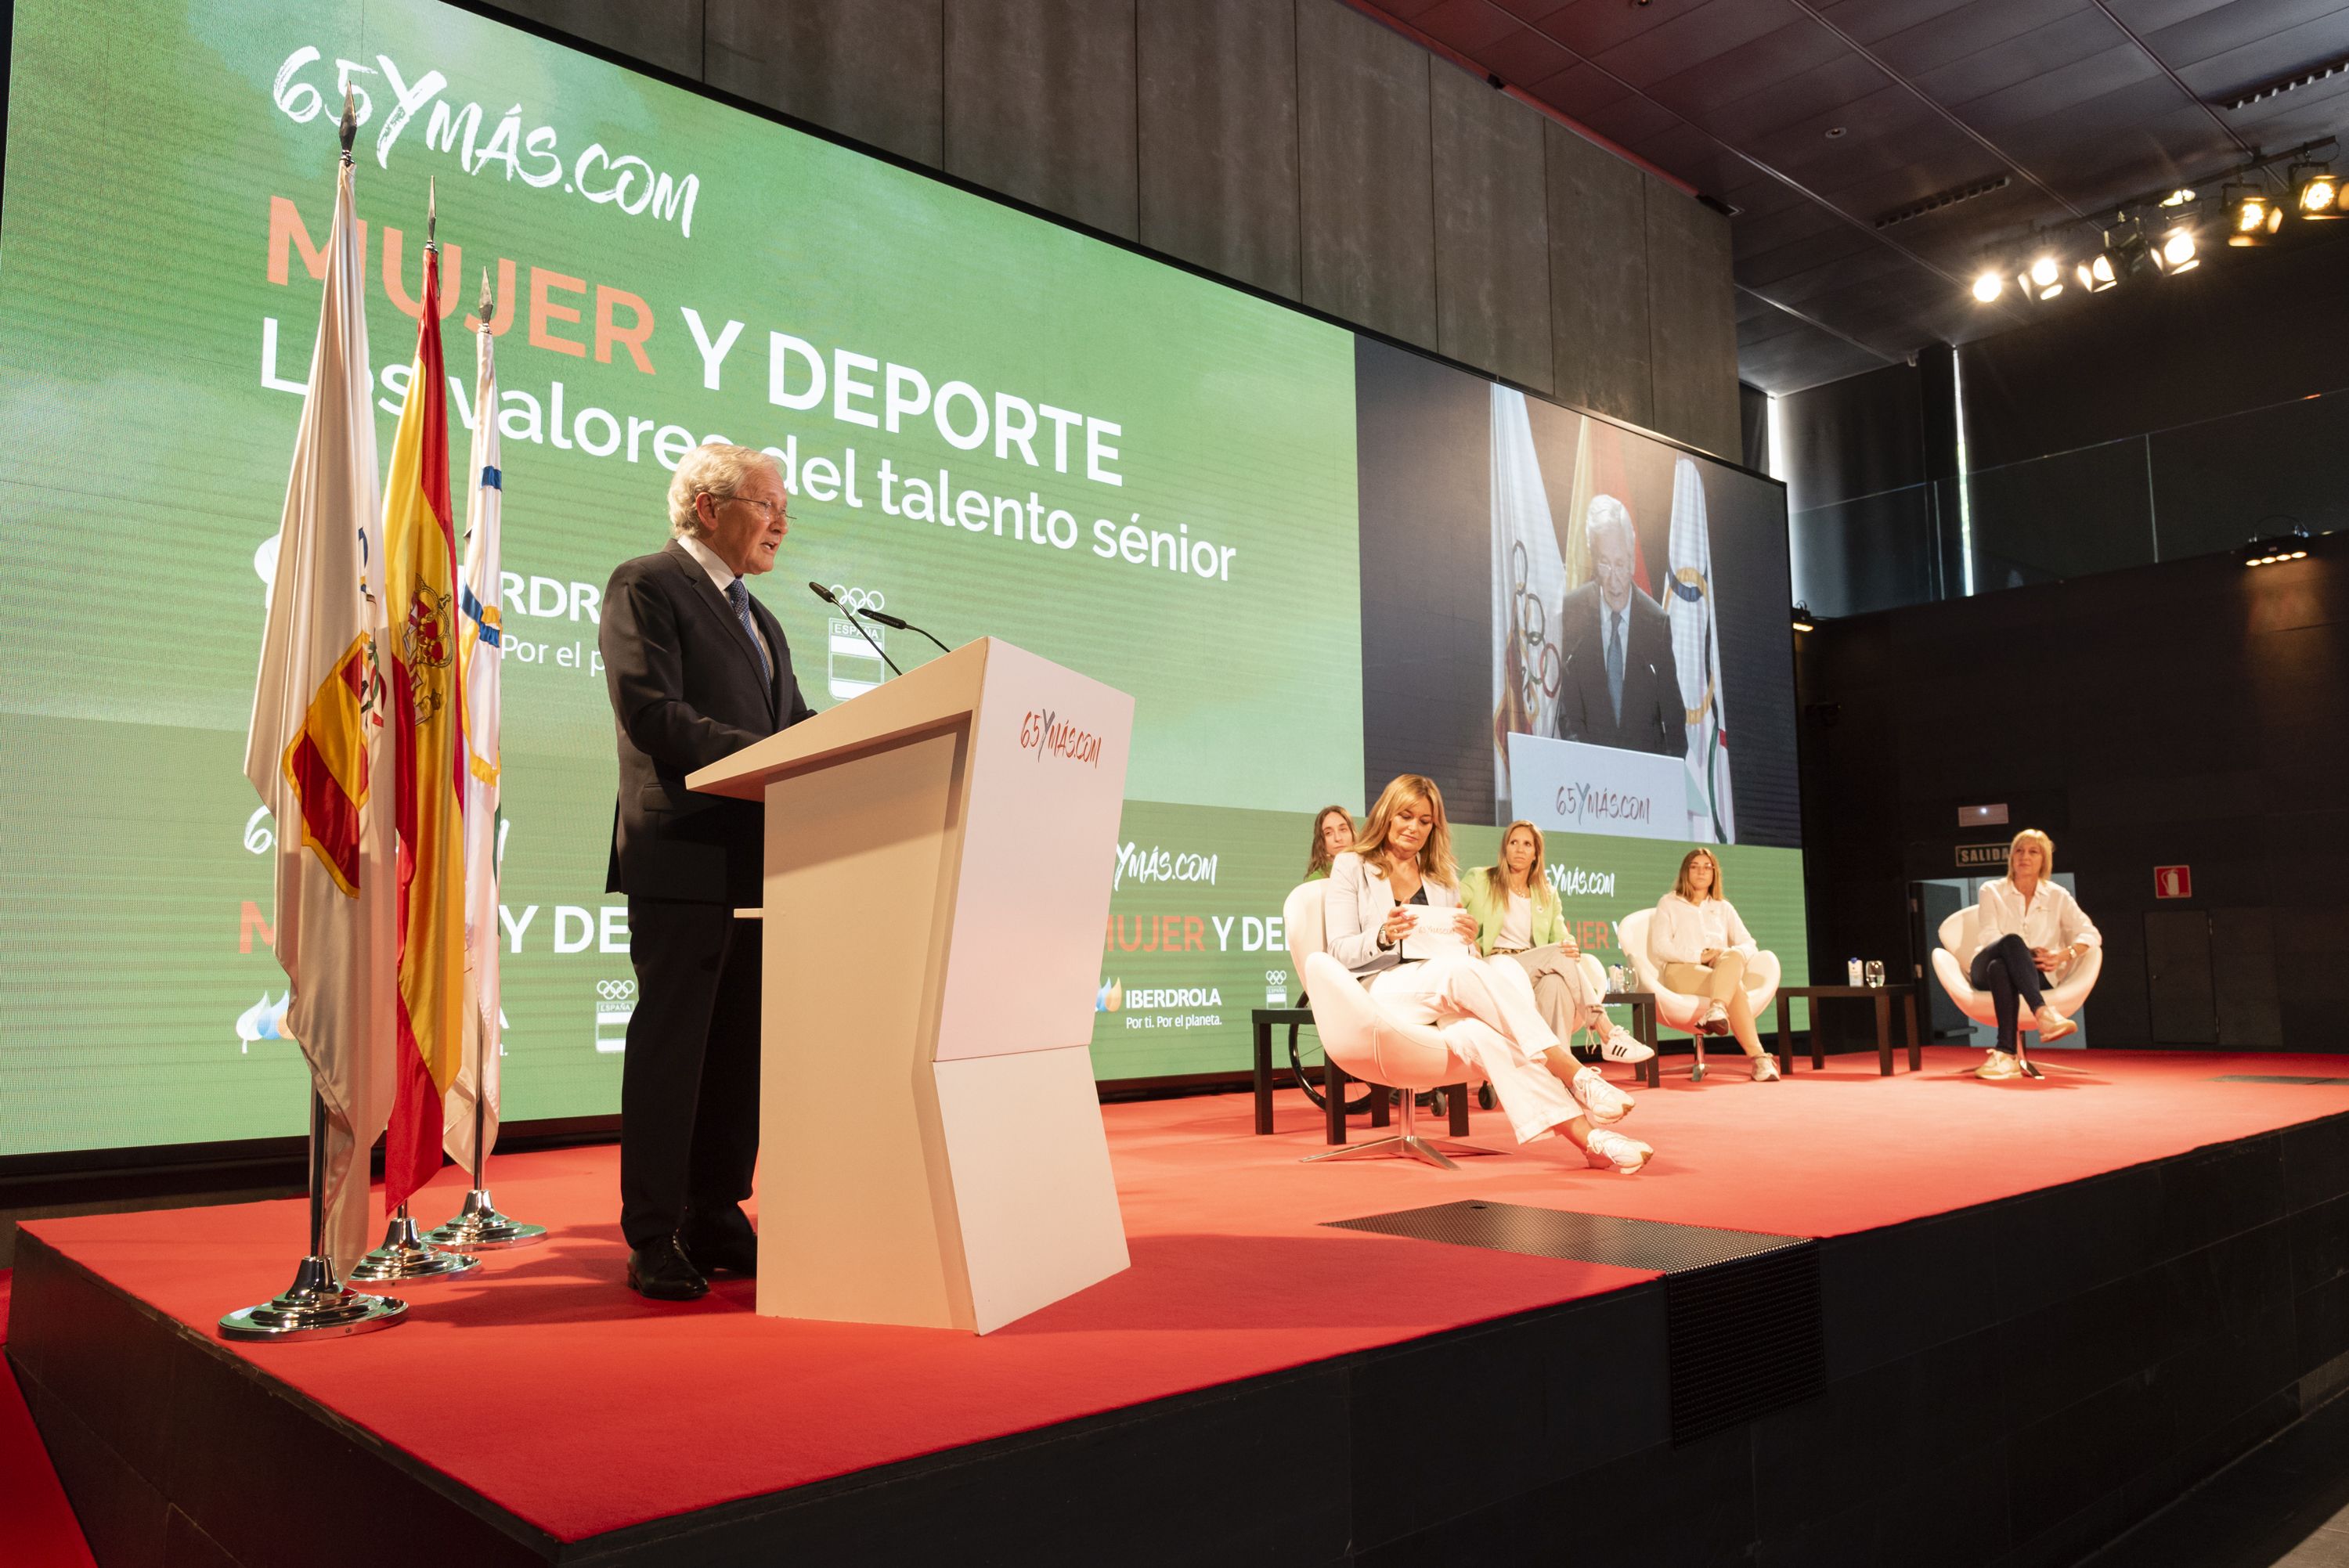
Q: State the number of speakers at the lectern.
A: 1